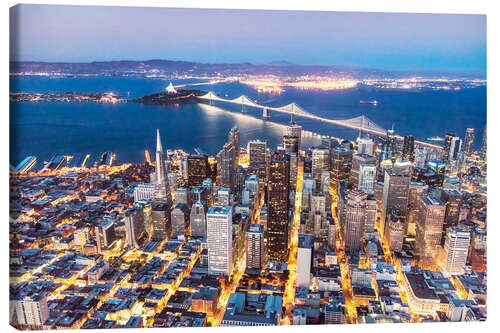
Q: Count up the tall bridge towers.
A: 4